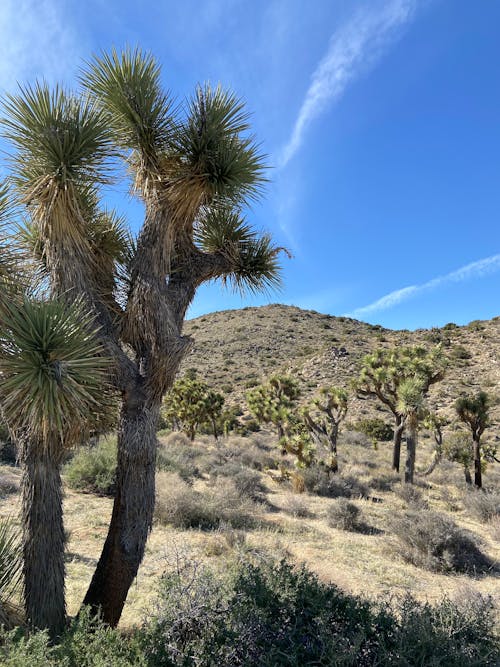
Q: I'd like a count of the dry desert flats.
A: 1